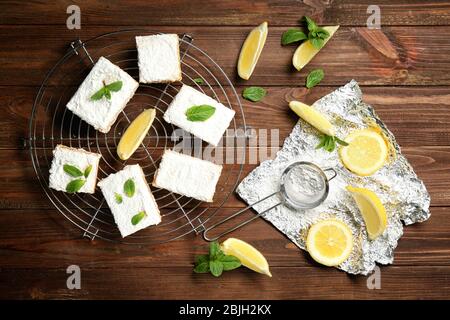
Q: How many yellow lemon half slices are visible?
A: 6